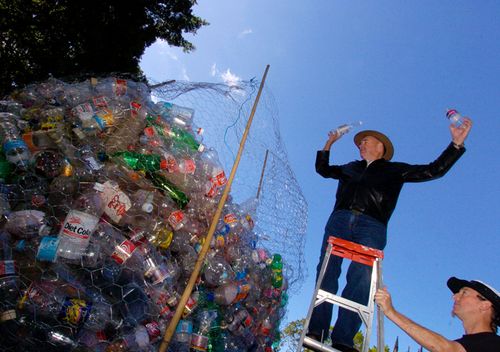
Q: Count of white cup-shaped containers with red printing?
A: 1